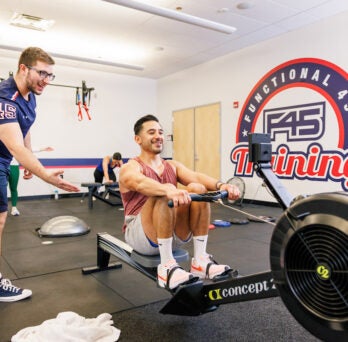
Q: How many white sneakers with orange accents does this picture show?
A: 2